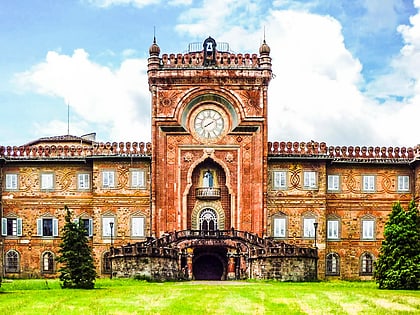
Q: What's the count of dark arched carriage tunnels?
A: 1